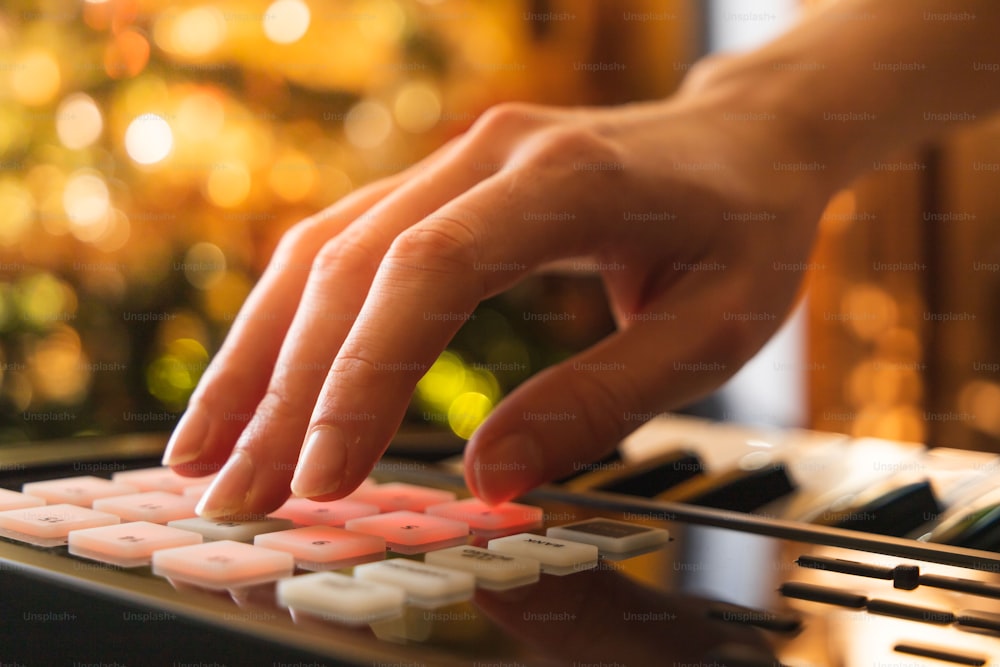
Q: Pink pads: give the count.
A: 14